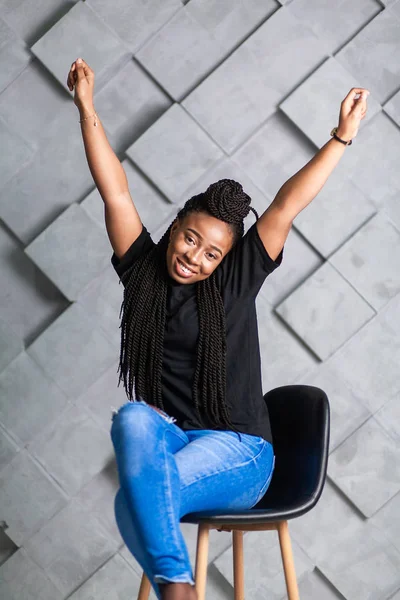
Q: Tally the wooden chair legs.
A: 4